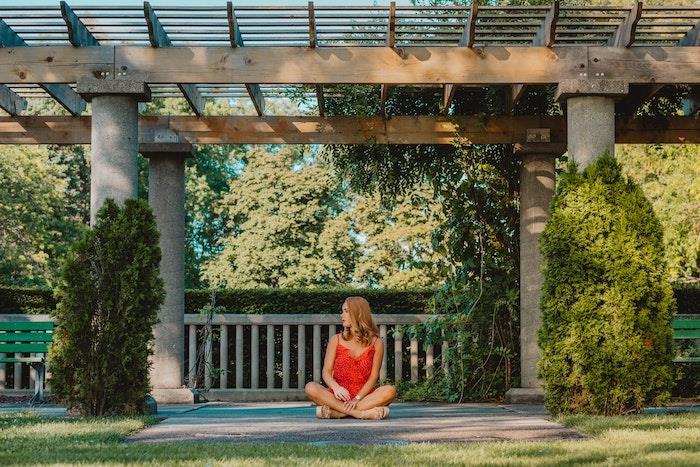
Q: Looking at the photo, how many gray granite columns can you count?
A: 4